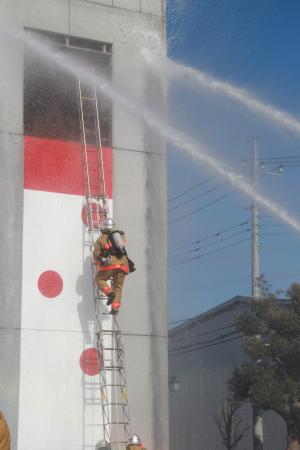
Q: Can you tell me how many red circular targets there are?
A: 3